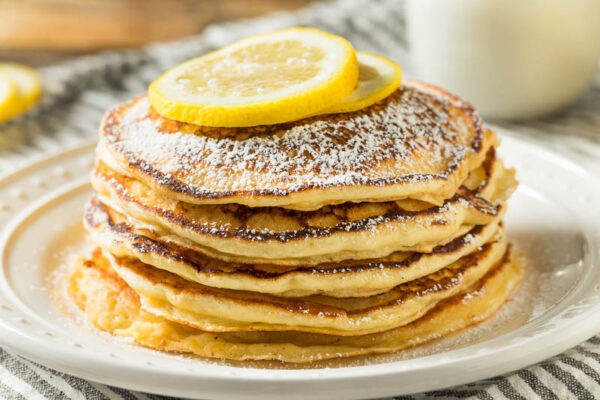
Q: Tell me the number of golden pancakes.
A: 5